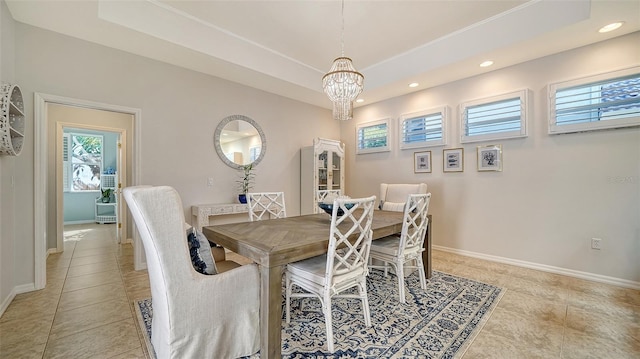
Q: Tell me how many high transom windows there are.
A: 4